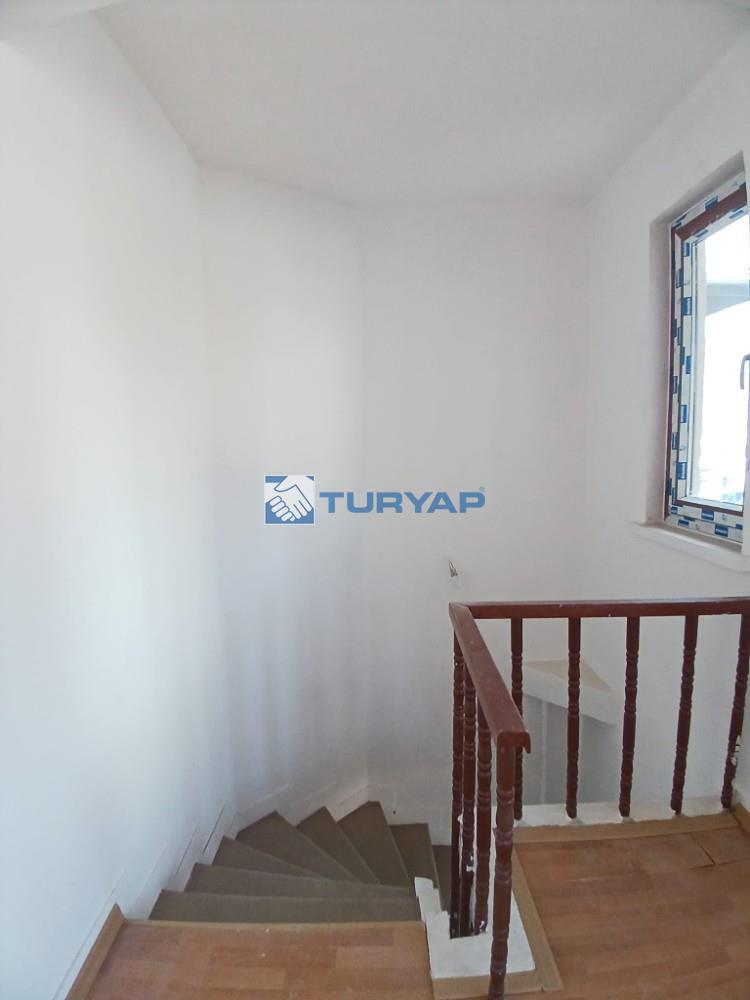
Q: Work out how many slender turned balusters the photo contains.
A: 9